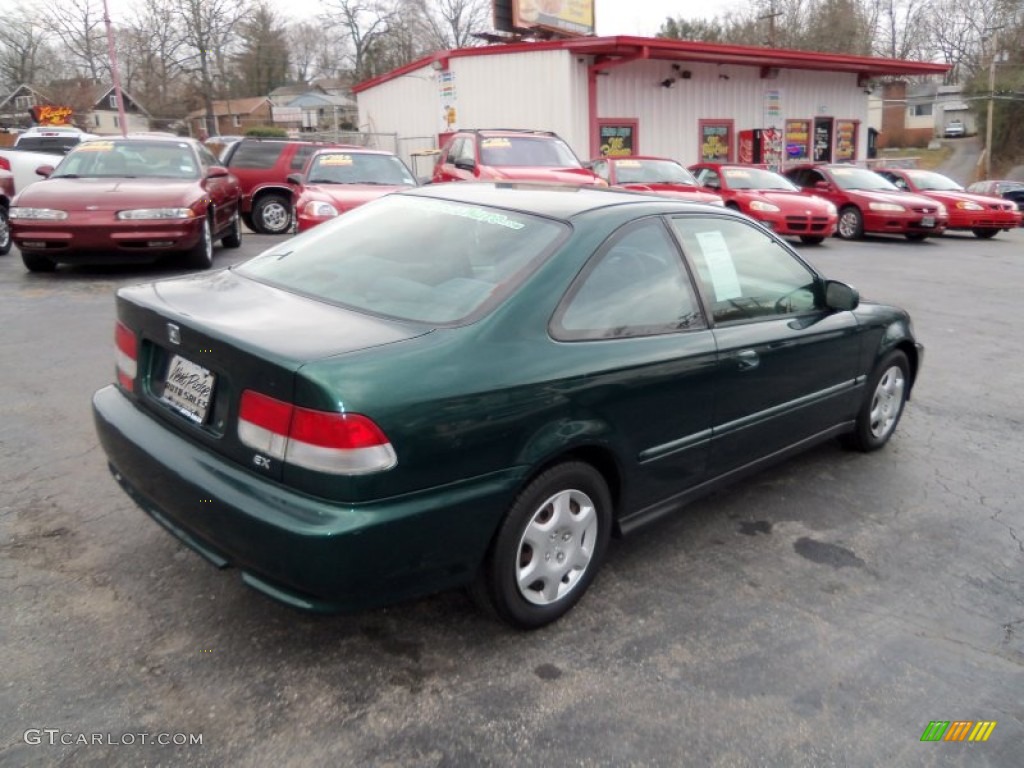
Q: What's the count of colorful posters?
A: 4